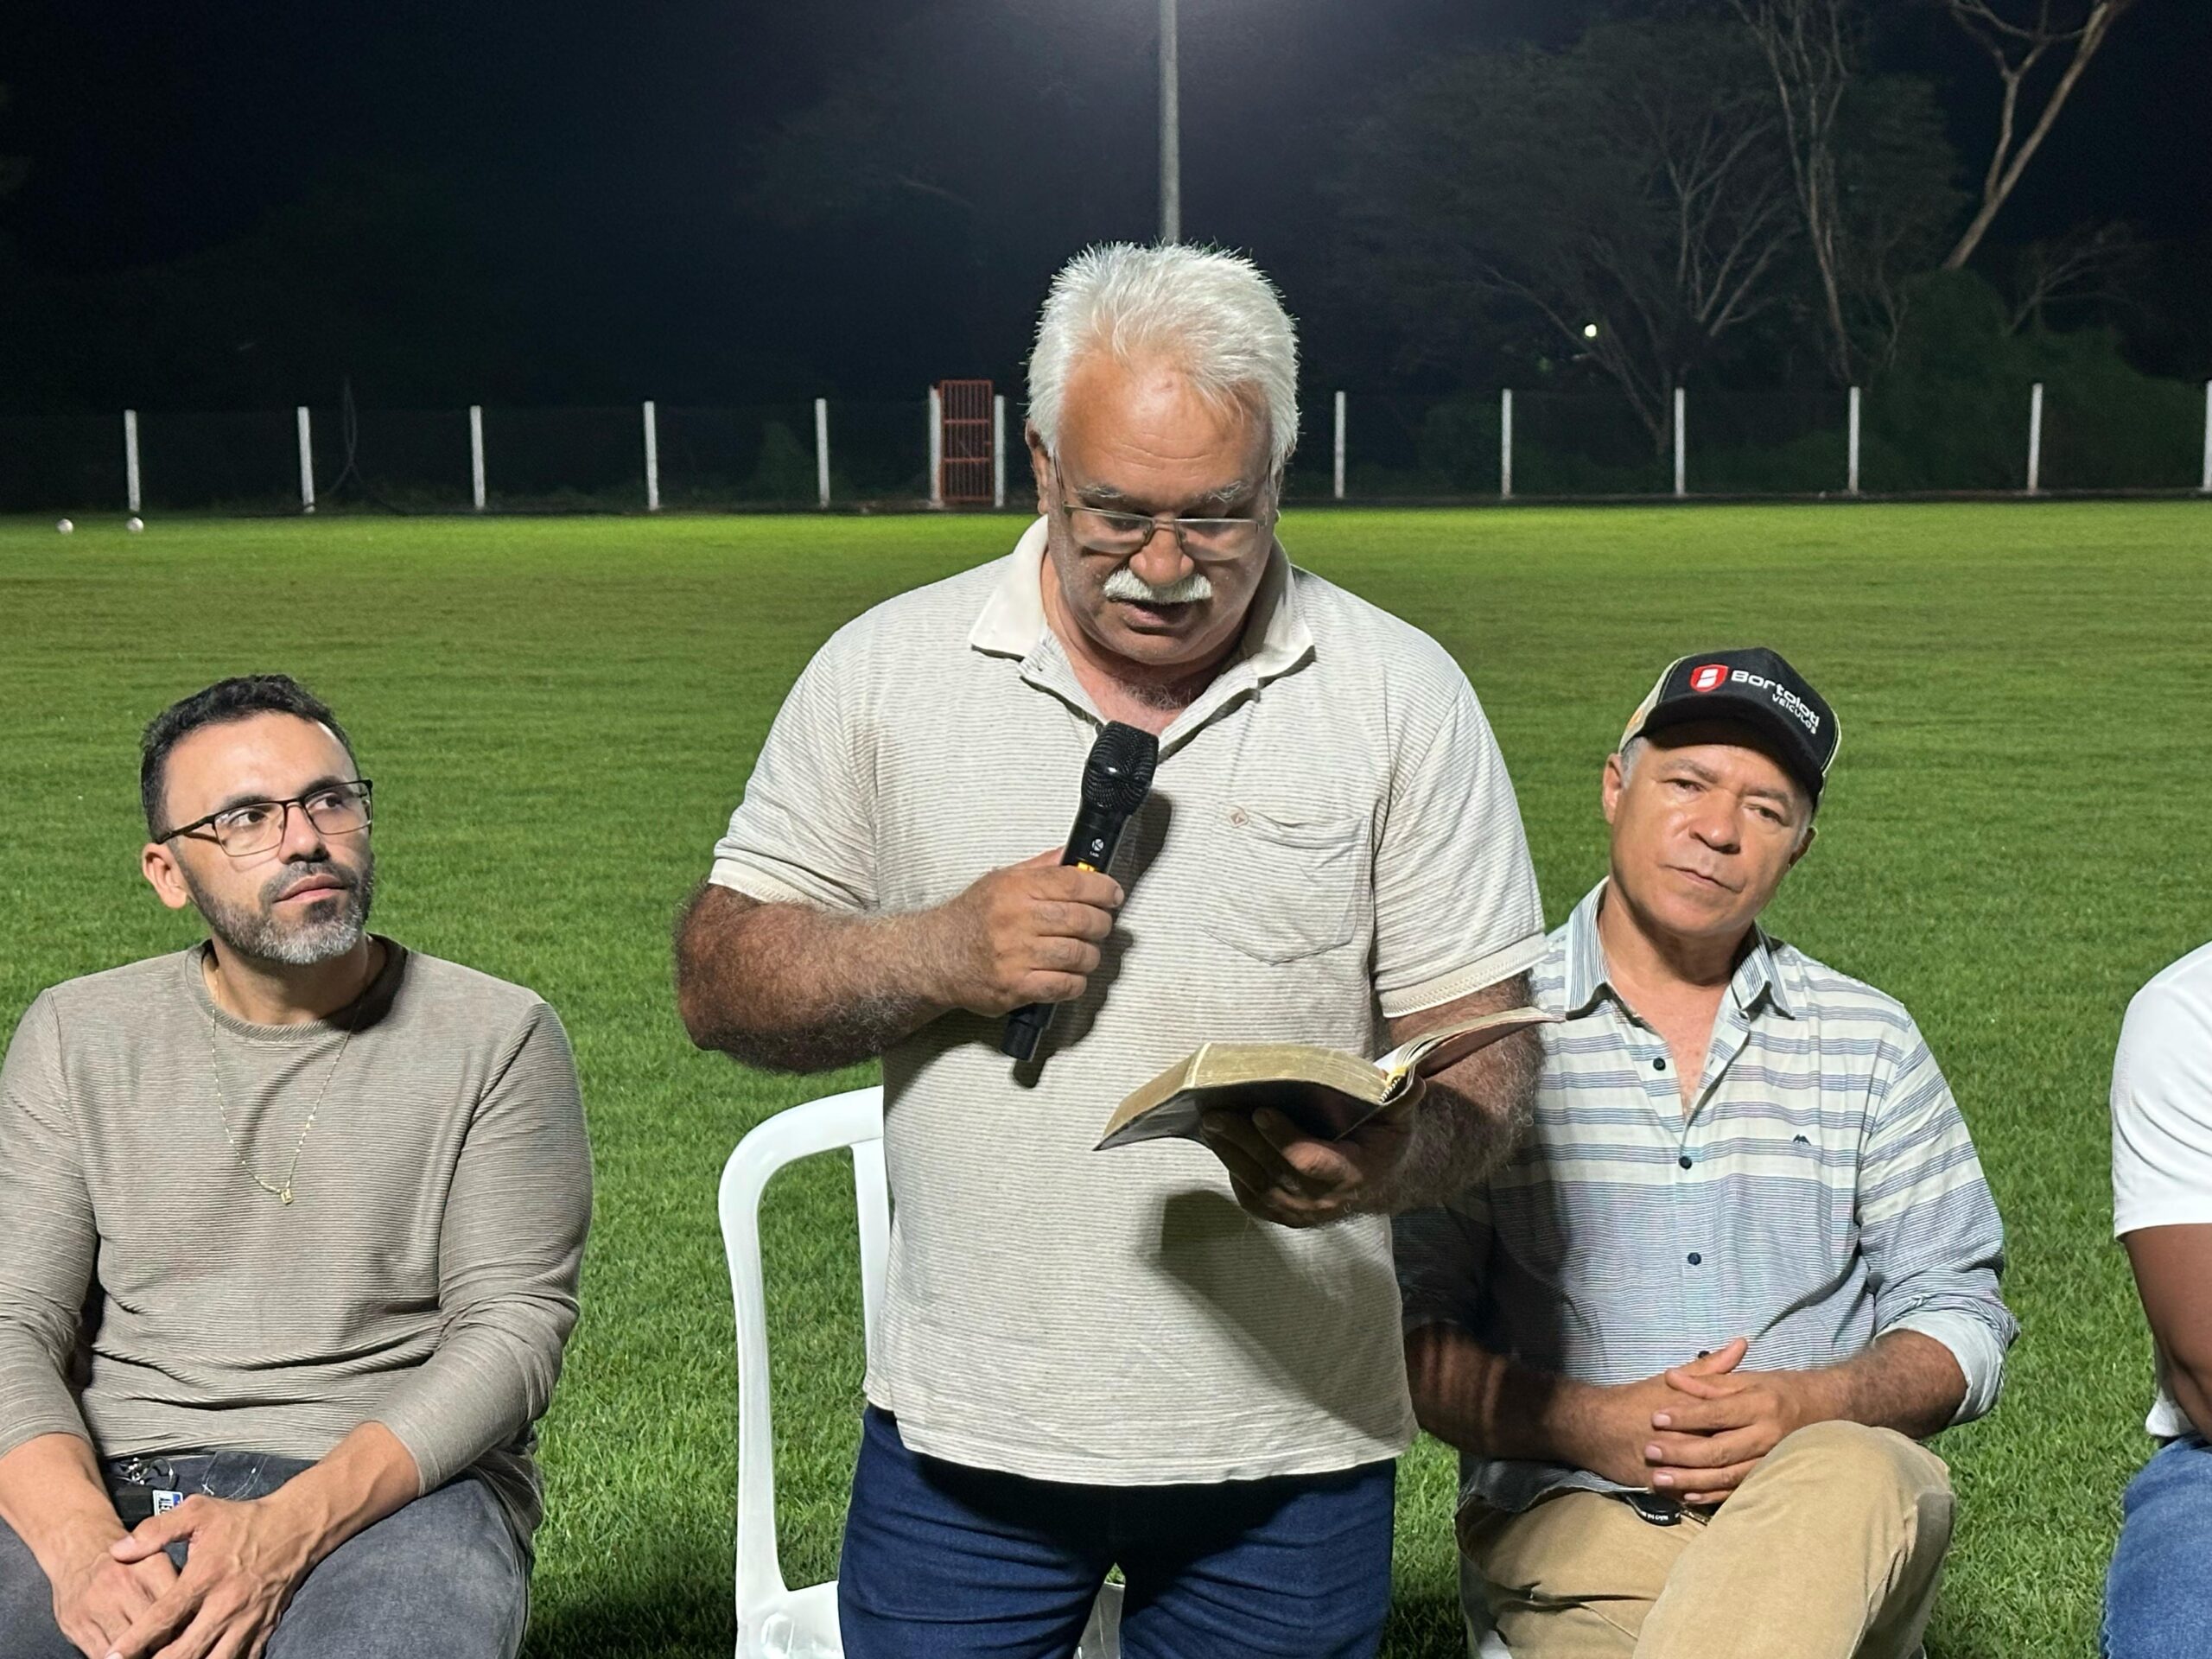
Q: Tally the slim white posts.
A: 13